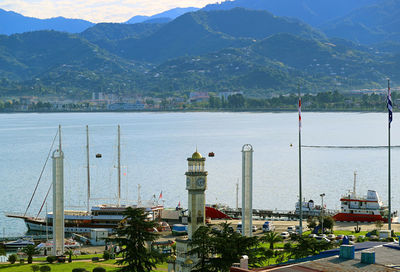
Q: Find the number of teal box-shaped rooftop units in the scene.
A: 2